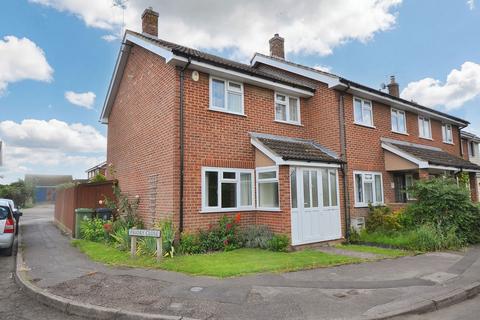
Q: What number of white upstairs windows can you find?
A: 6